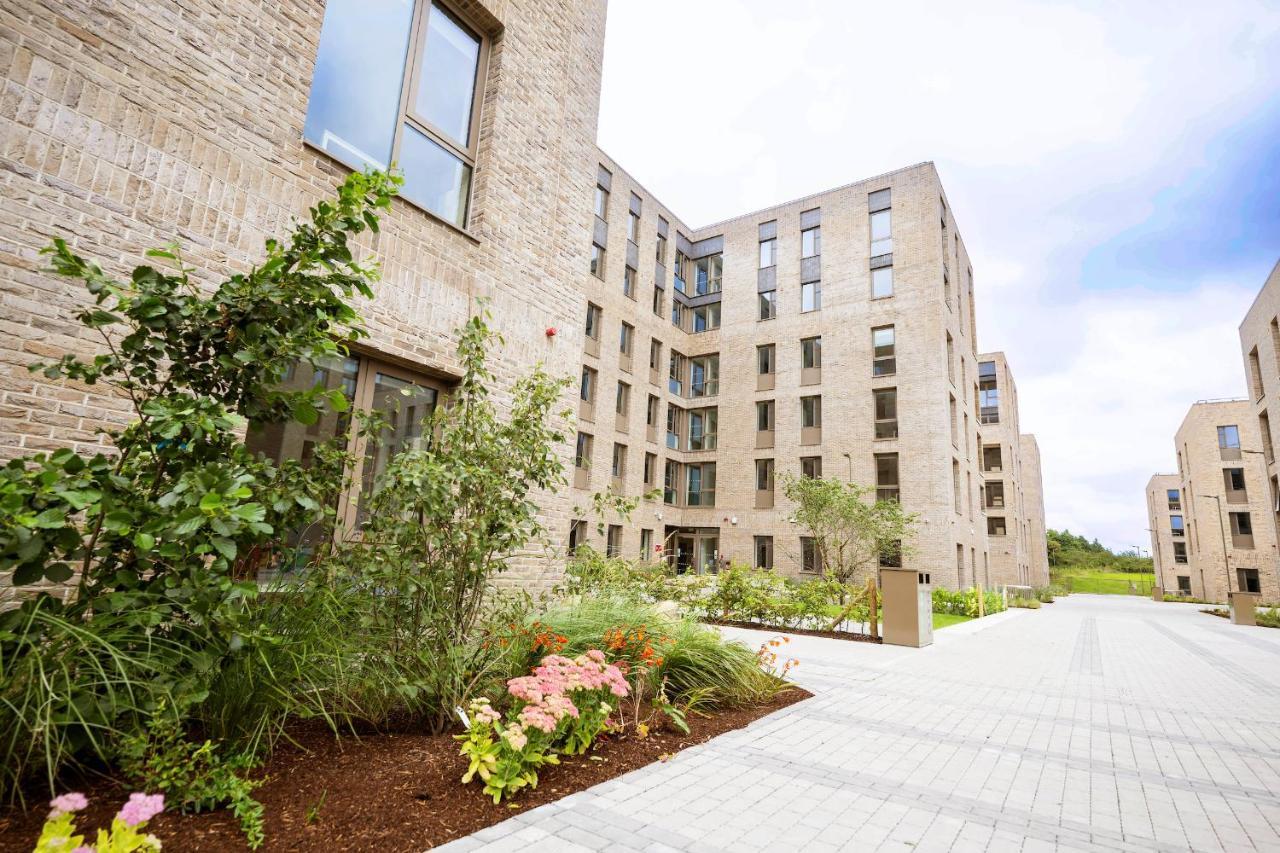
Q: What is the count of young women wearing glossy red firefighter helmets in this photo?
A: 0